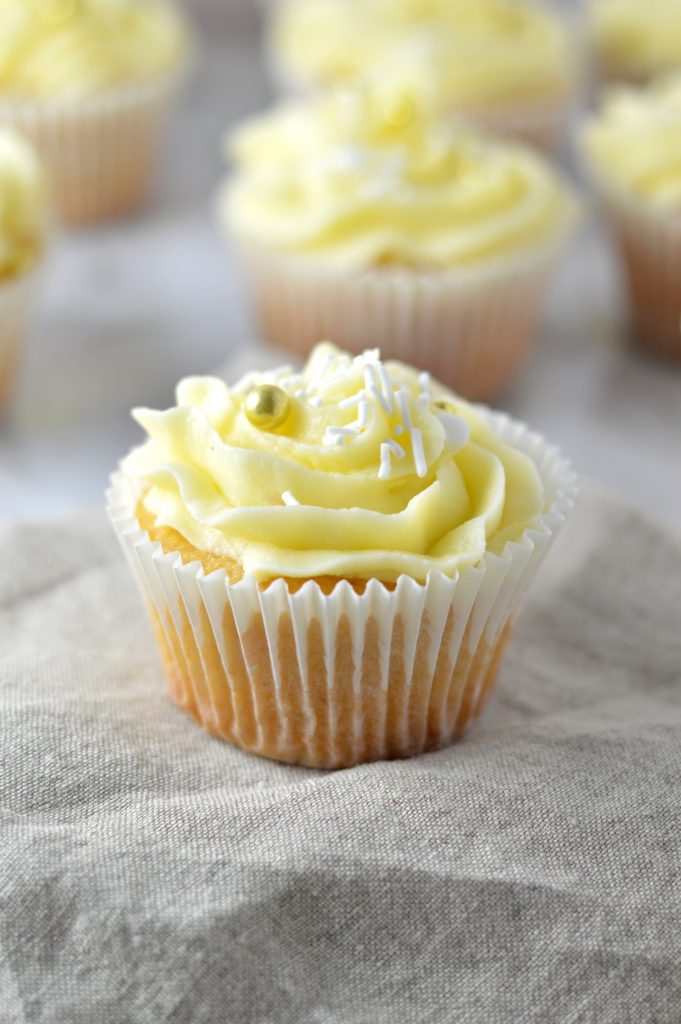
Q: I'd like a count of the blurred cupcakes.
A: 6